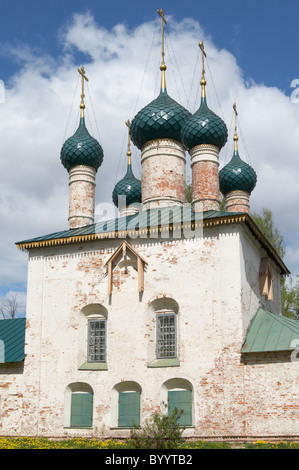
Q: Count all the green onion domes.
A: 5